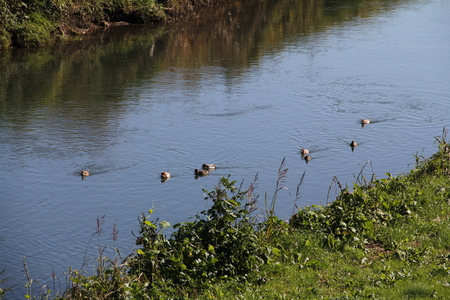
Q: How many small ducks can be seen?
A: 8